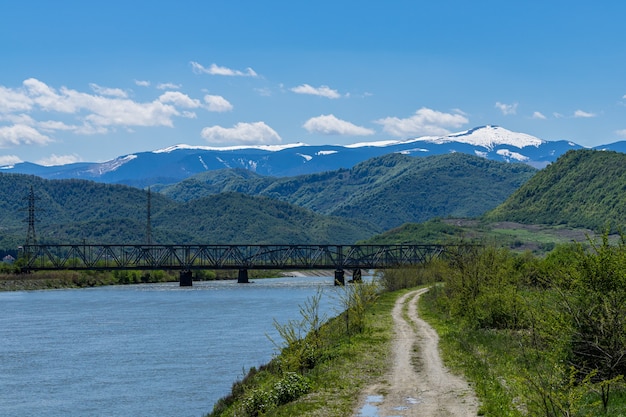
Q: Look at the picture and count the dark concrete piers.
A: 4